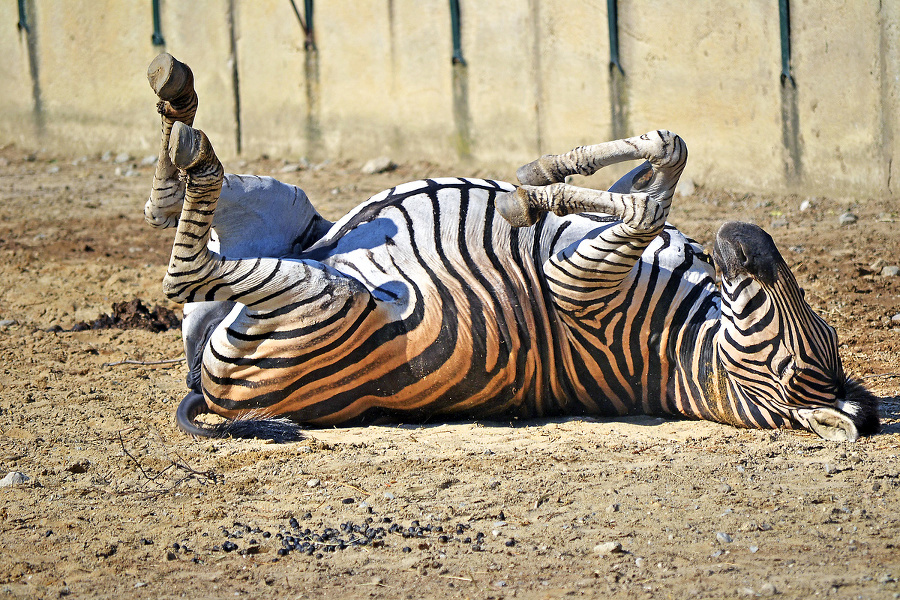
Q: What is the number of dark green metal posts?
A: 6